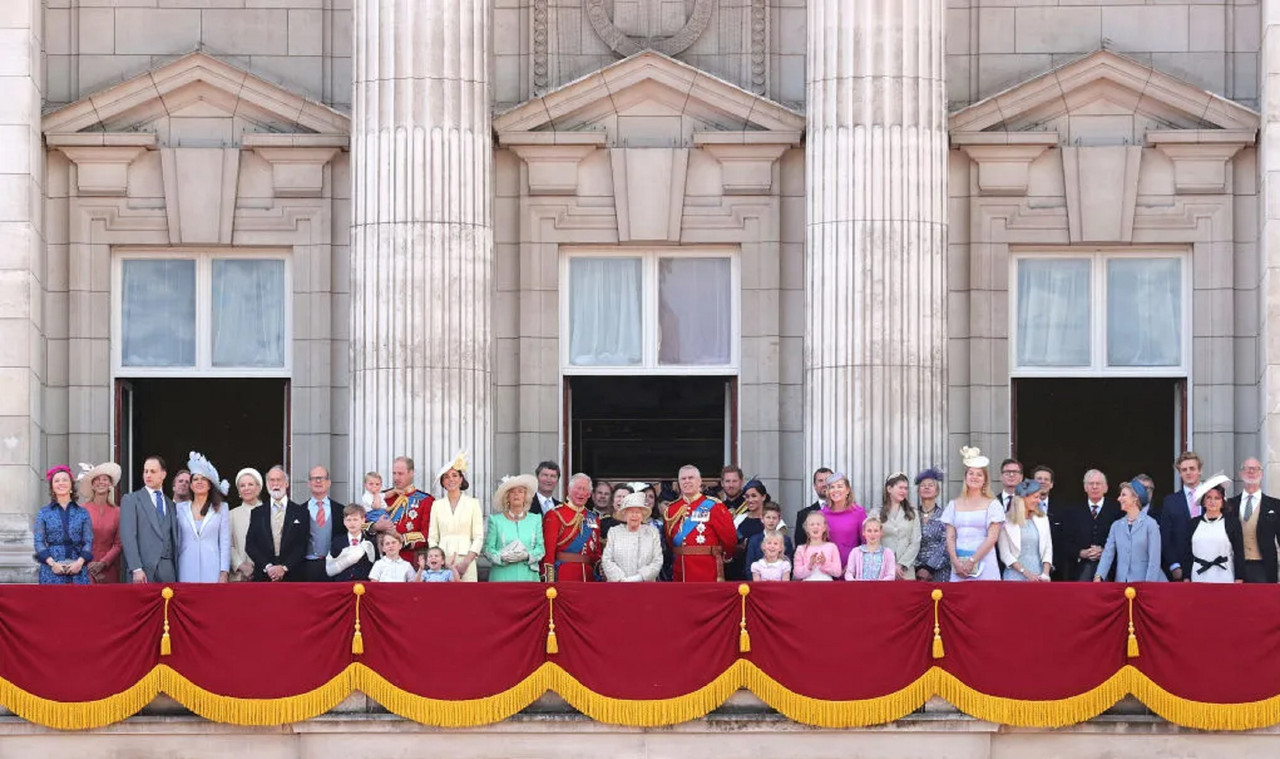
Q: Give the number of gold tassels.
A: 6